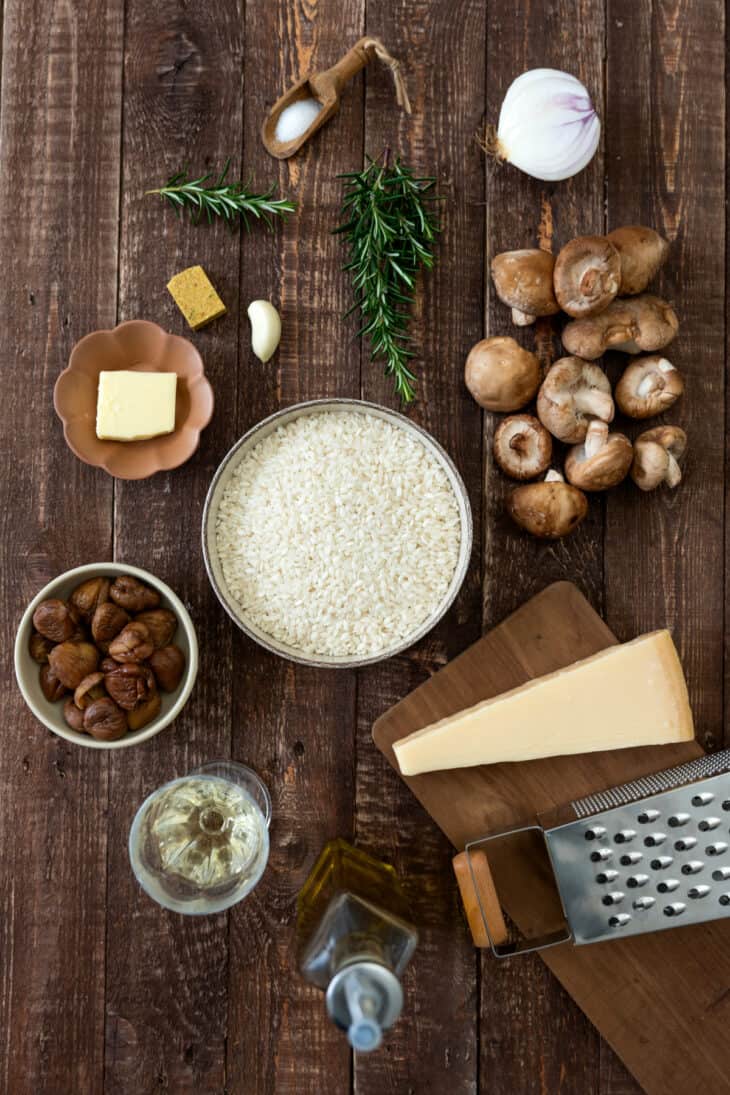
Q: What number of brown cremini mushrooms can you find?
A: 11